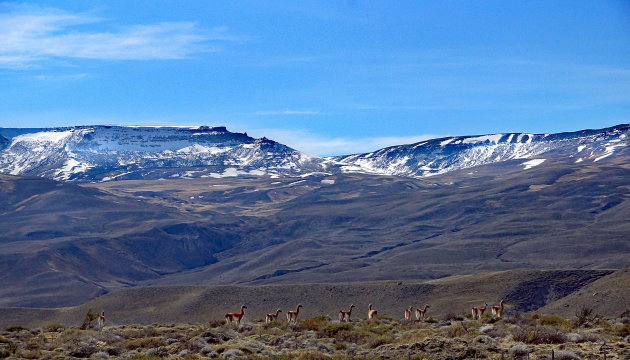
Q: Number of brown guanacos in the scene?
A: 10